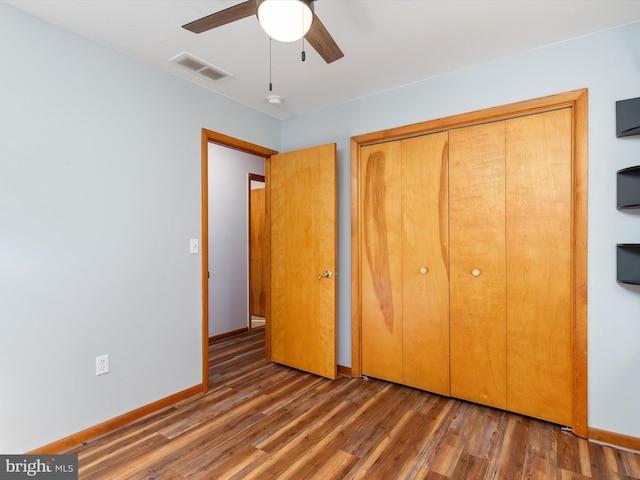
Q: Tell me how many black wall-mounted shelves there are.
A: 3